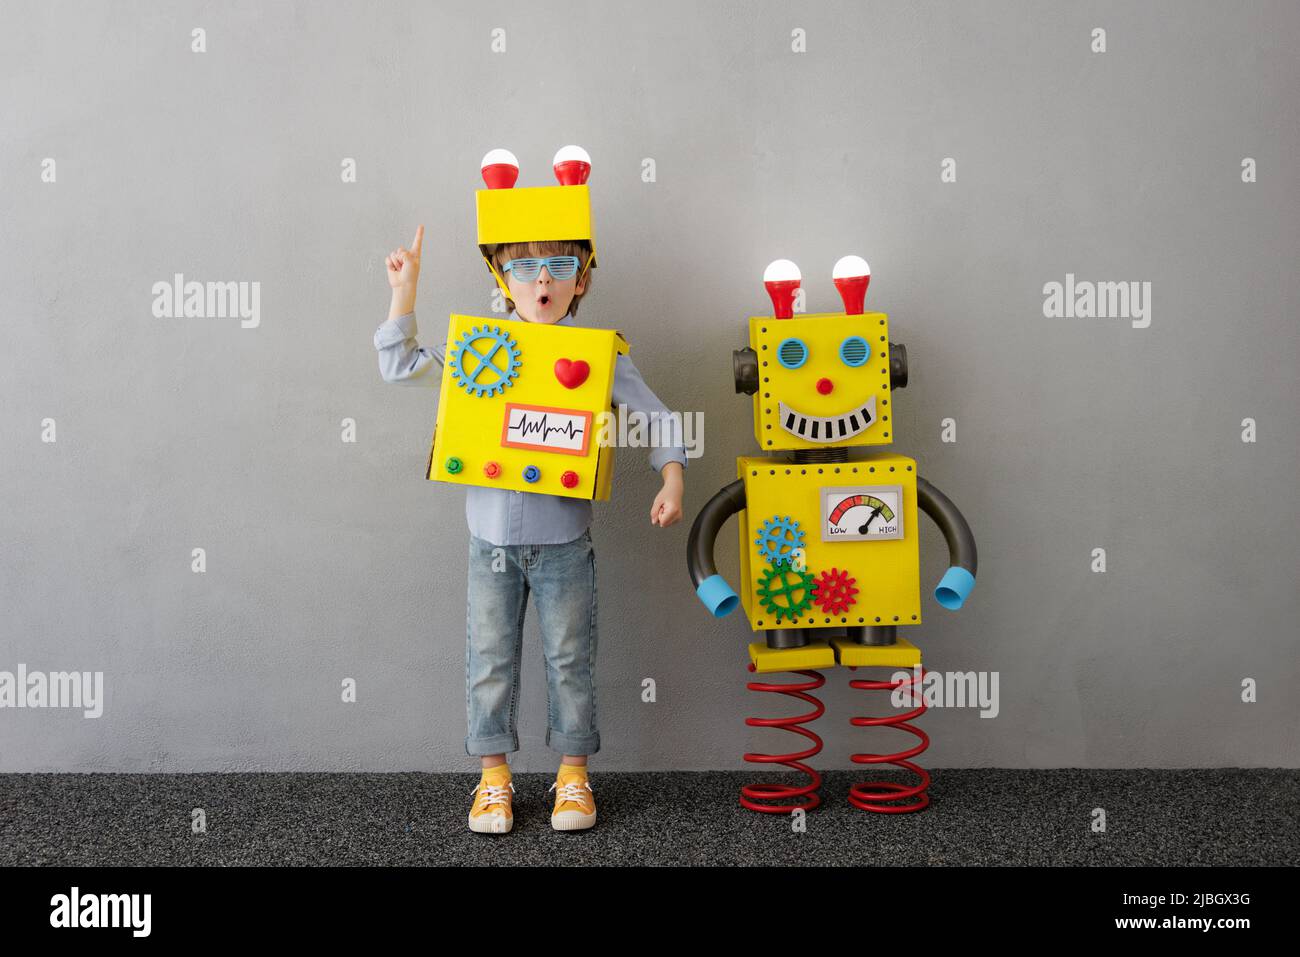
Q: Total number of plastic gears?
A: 4